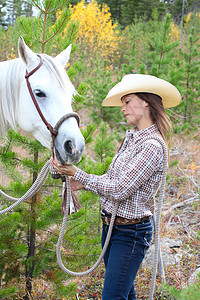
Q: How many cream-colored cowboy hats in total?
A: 1